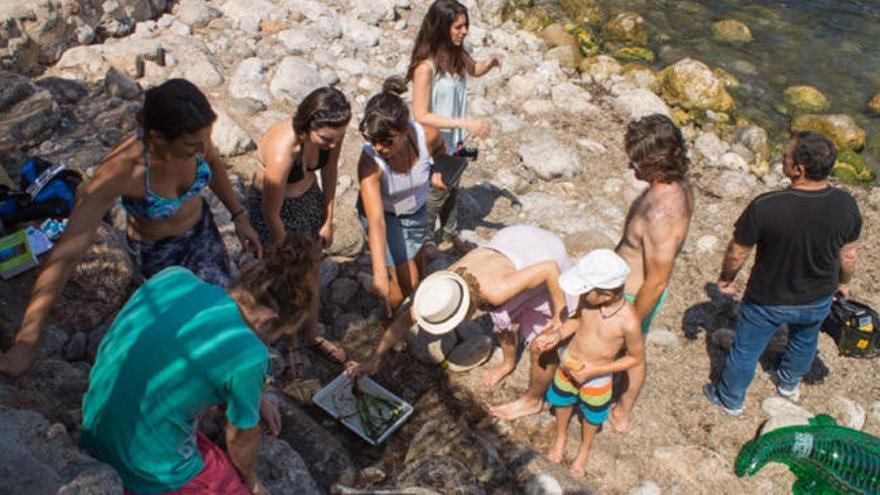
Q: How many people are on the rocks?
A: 9